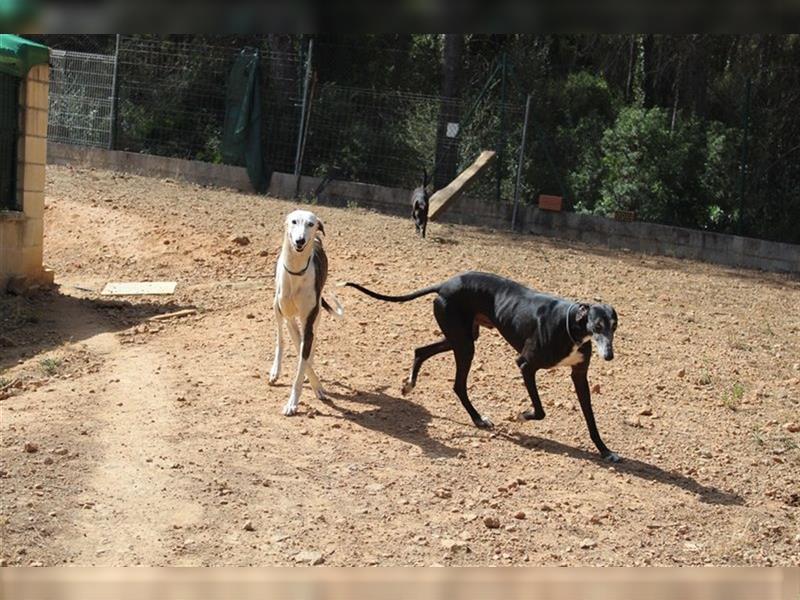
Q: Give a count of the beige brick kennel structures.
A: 1